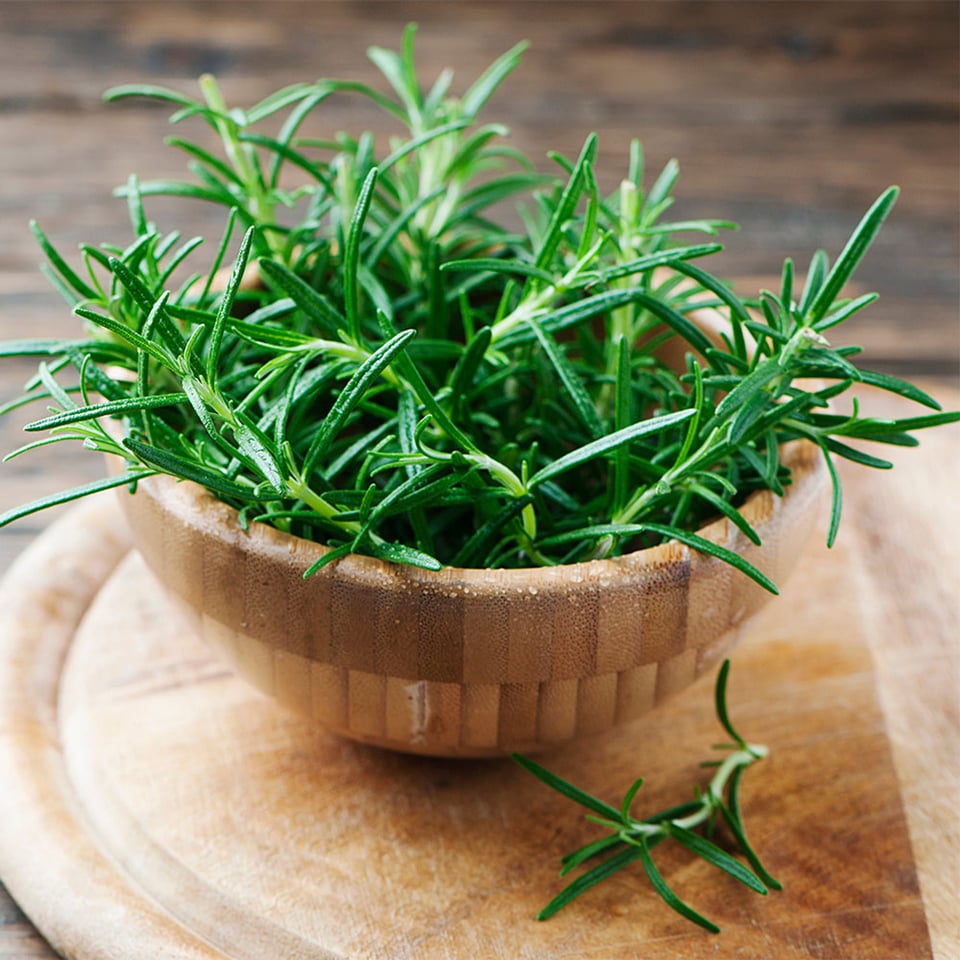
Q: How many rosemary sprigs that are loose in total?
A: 1